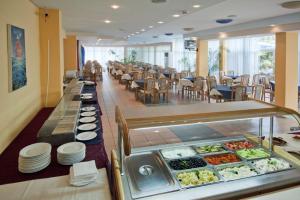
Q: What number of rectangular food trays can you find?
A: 10